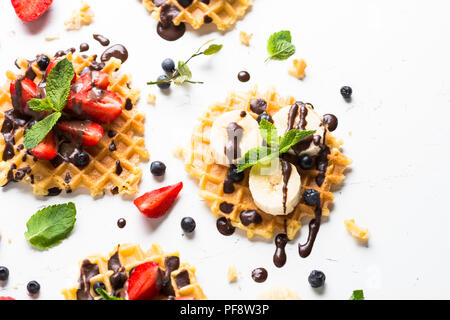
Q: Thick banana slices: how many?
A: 3